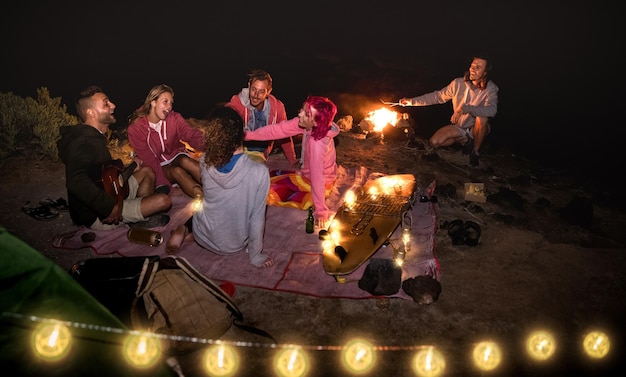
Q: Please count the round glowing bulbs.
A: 9